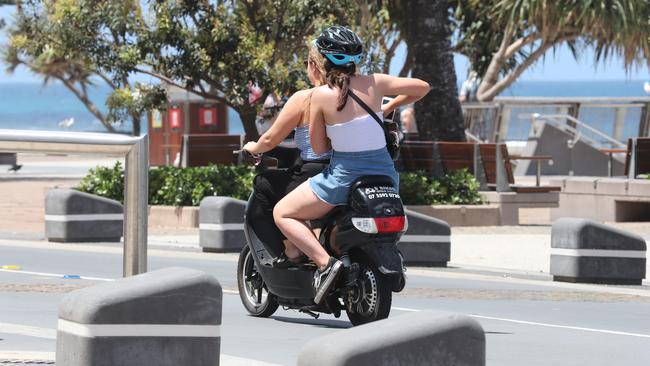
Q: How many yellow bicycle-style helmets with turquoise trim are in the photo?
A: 0